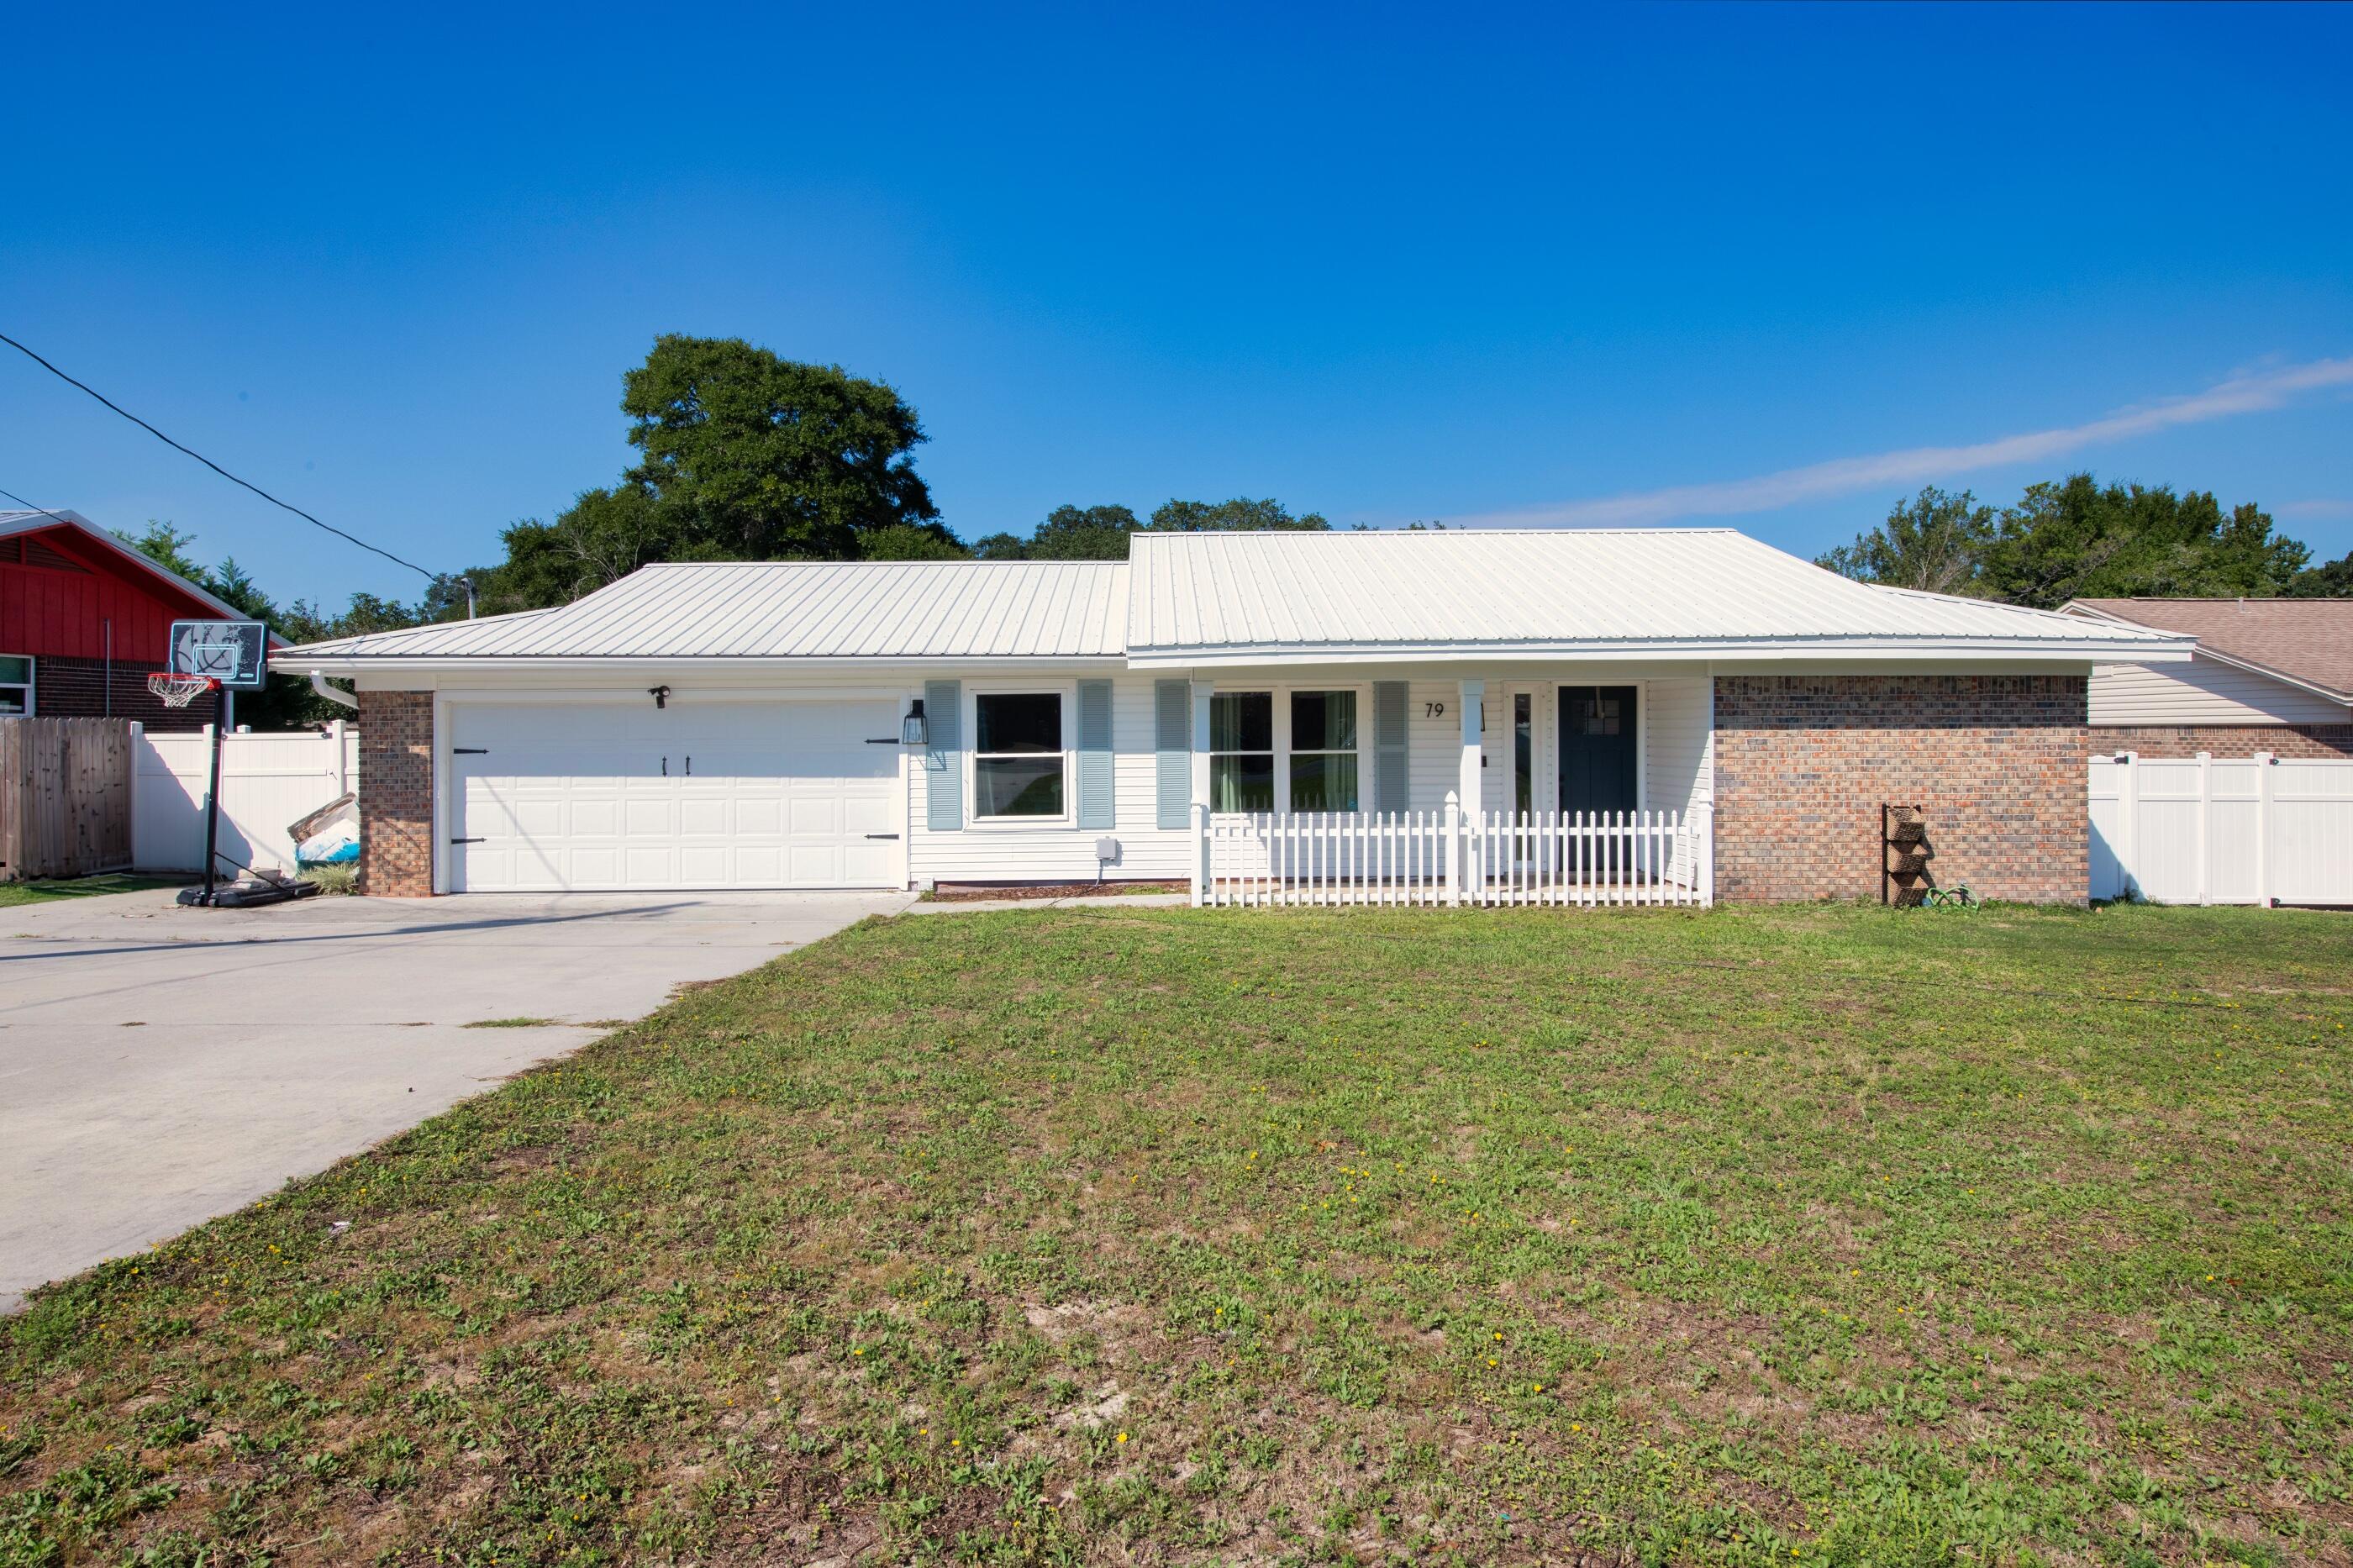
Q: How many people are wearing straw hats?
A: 0